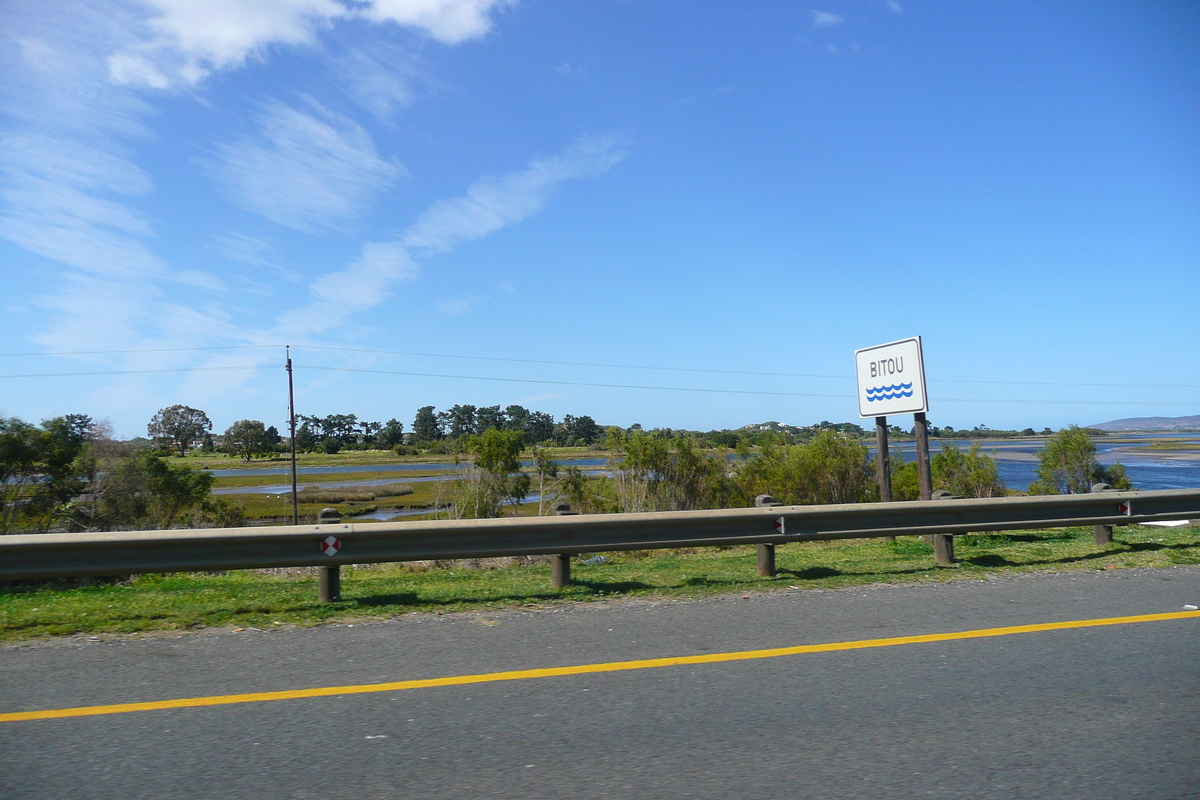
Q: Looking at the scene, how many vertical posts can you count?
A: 8